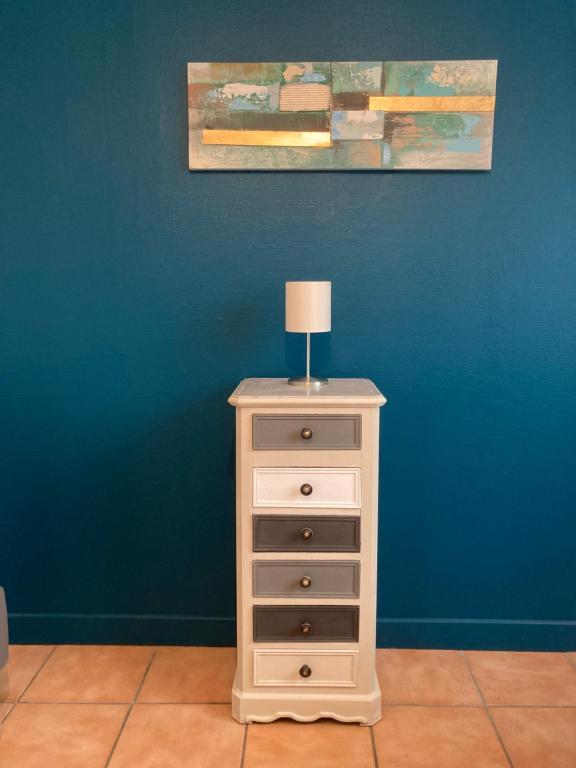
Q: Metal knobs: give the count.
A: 6